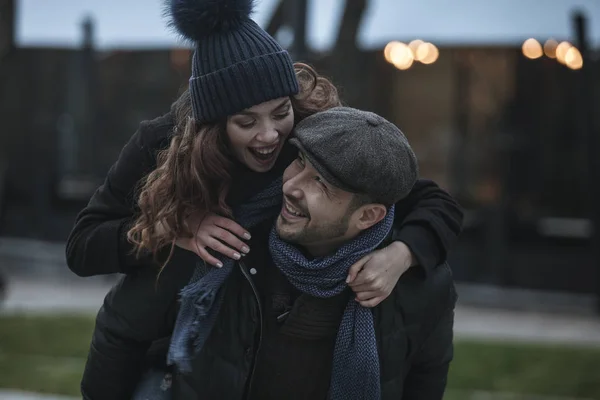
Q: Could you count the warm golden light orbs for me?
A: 8